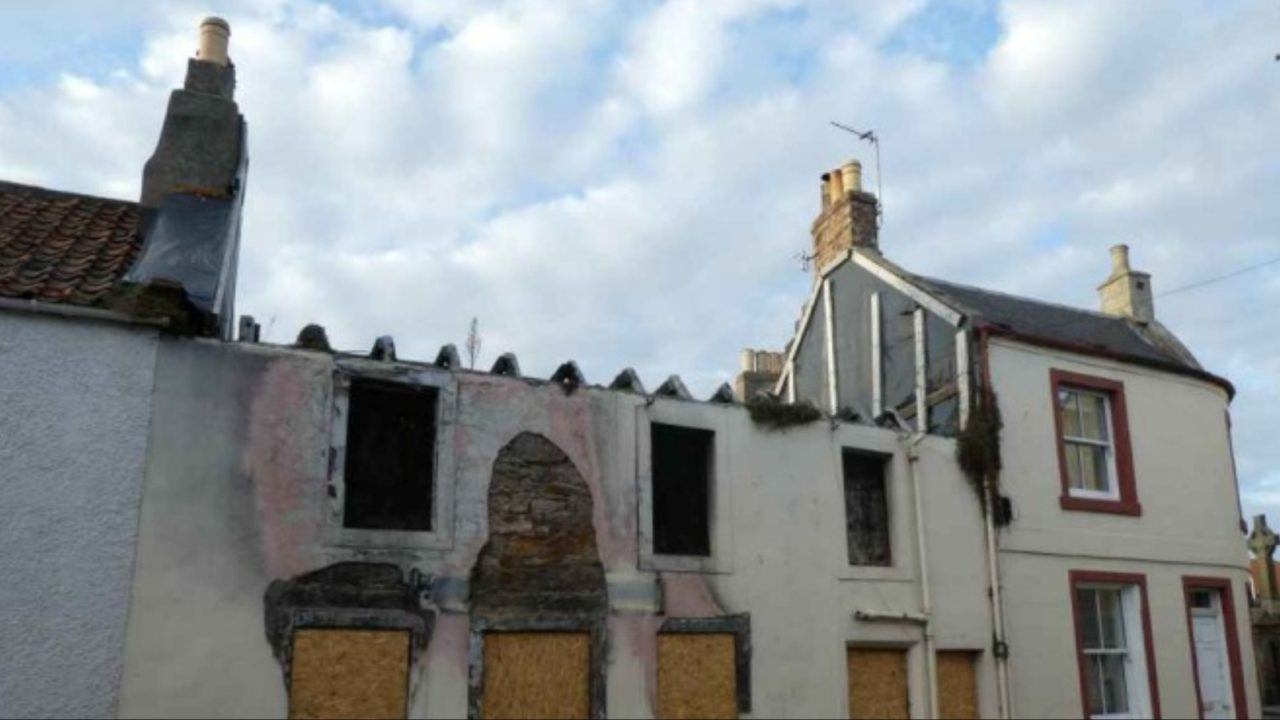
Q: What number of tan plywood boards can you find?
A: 5